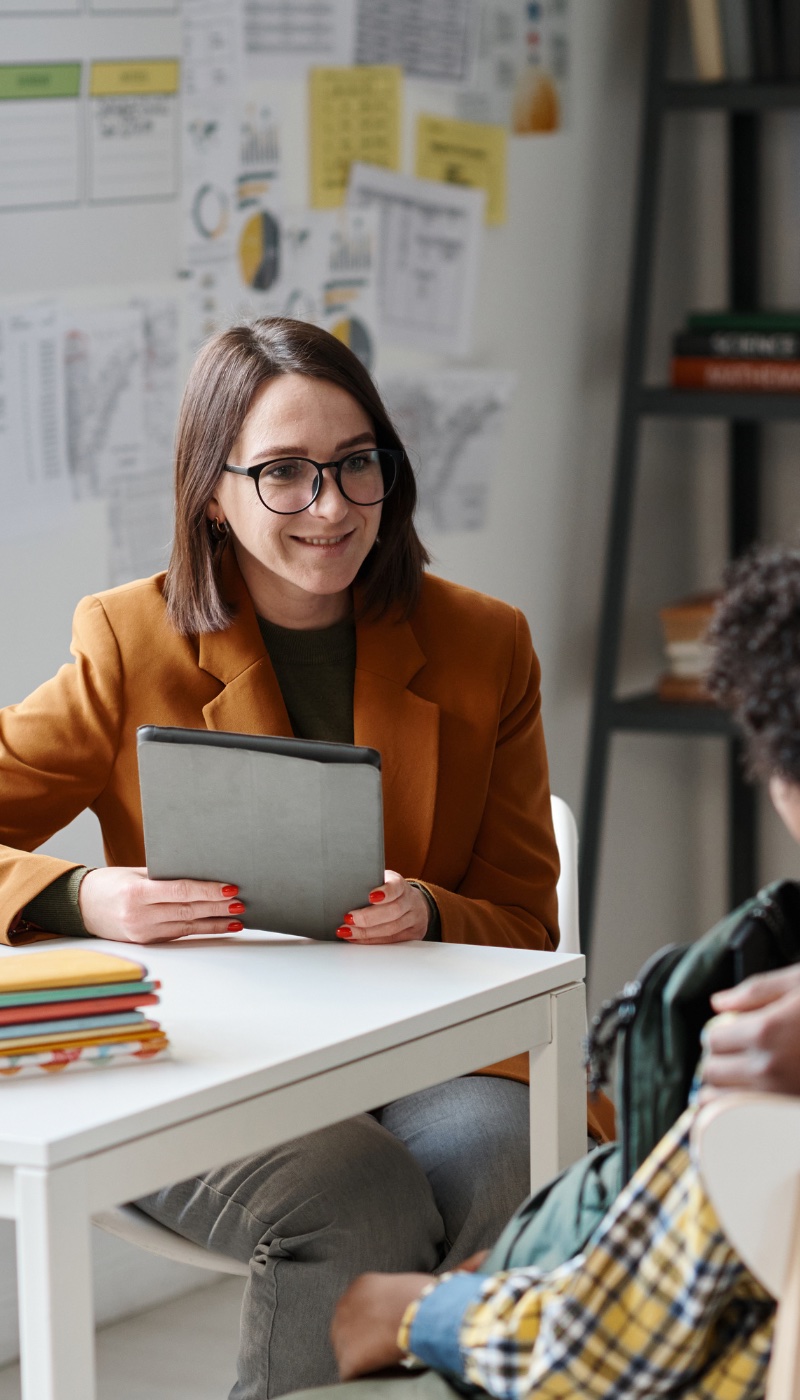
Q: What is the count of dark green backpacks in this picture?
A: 1